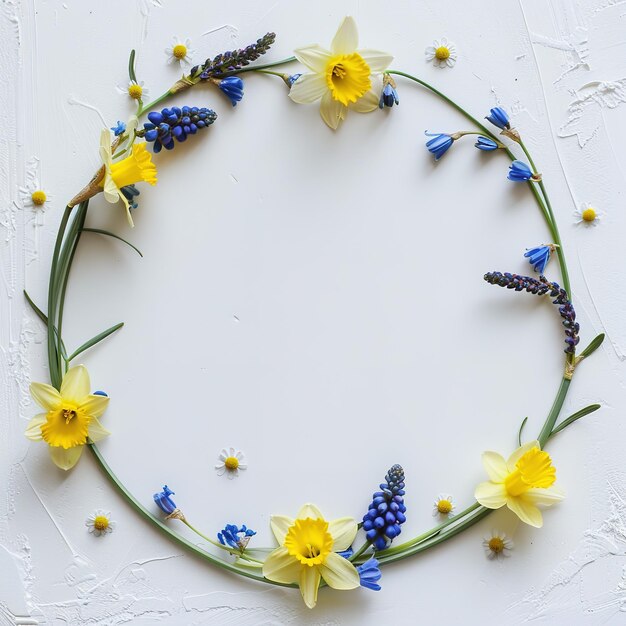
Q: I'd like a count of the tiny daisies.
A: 9